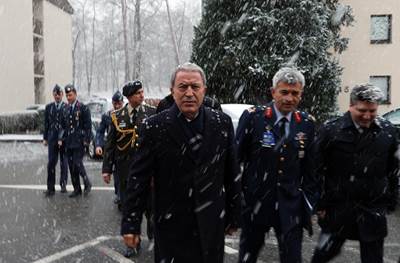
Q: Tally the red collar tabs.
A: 2